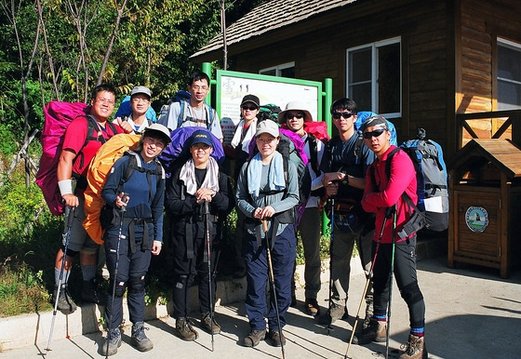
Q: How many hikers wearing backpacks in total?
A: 10